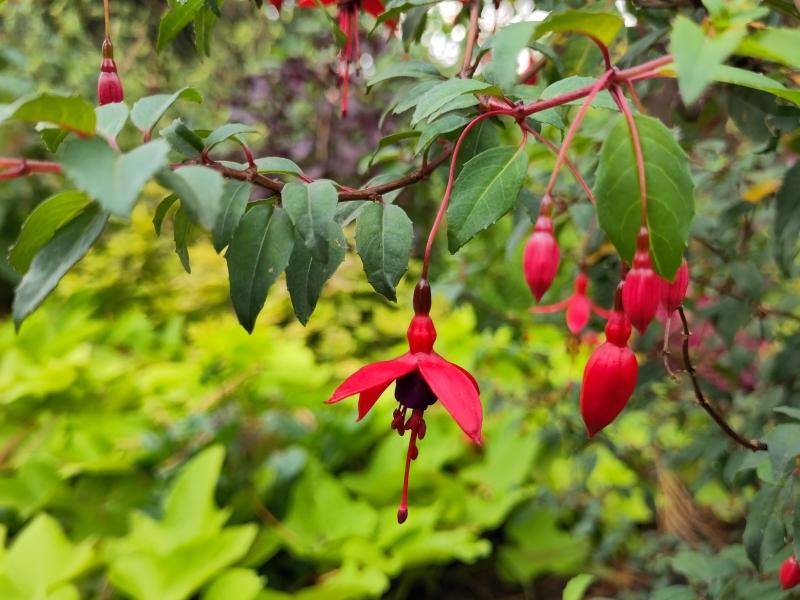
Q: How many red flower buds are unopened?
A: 6